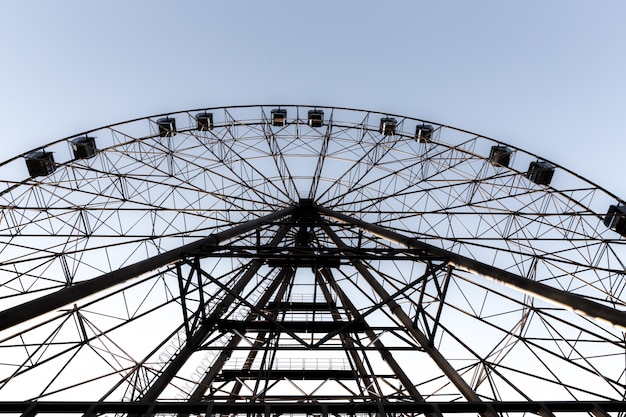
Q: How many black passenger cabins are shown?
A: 11